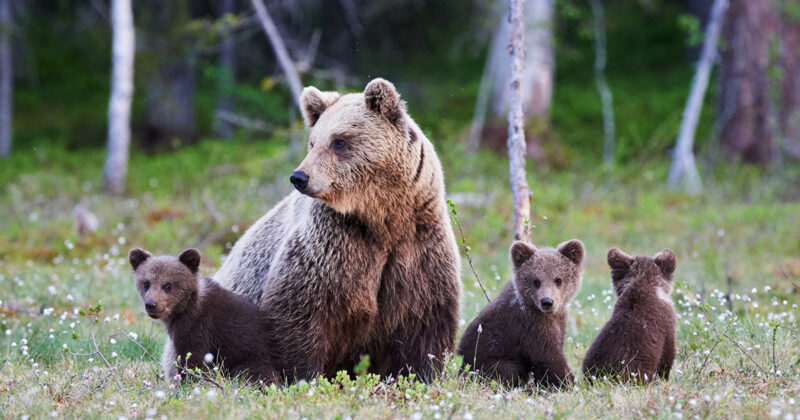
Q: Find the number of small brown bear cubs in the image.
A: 3